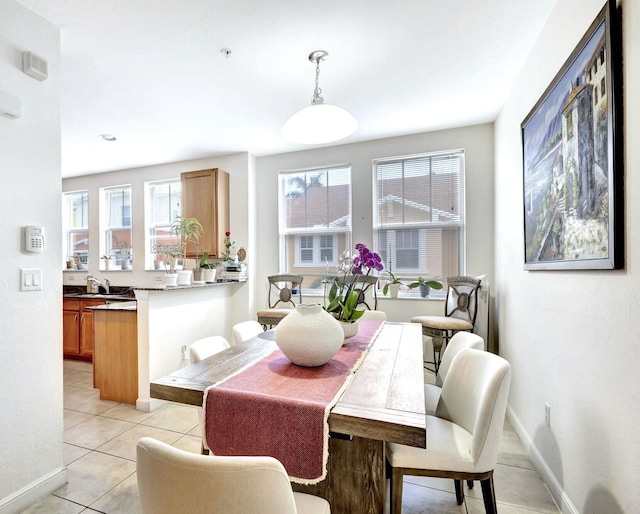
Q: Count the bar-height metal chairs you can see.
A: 3